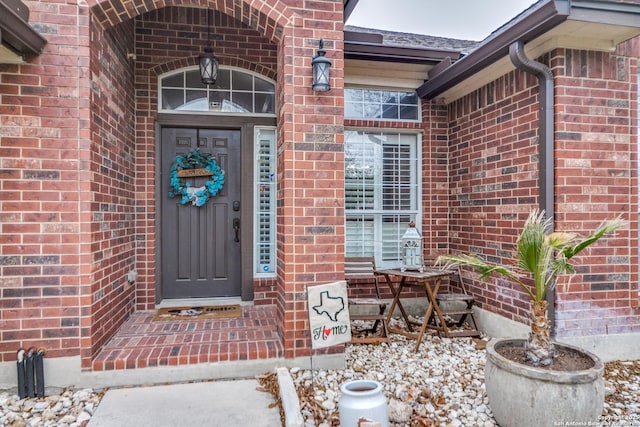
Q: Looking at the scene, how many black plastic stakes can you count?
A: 3